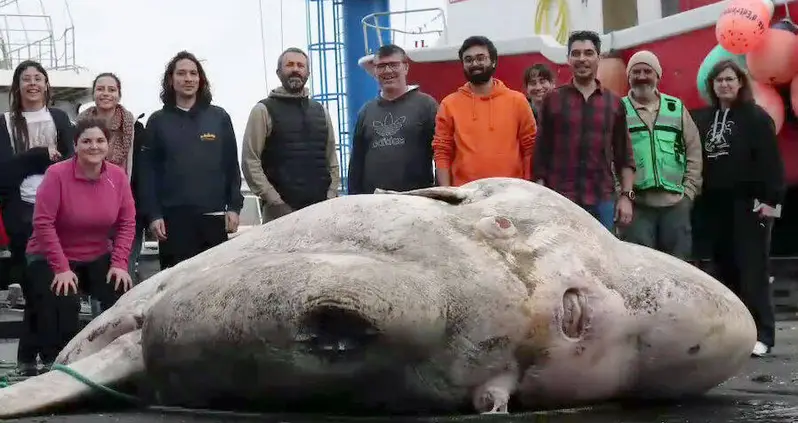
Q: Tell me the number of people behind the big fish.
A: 11